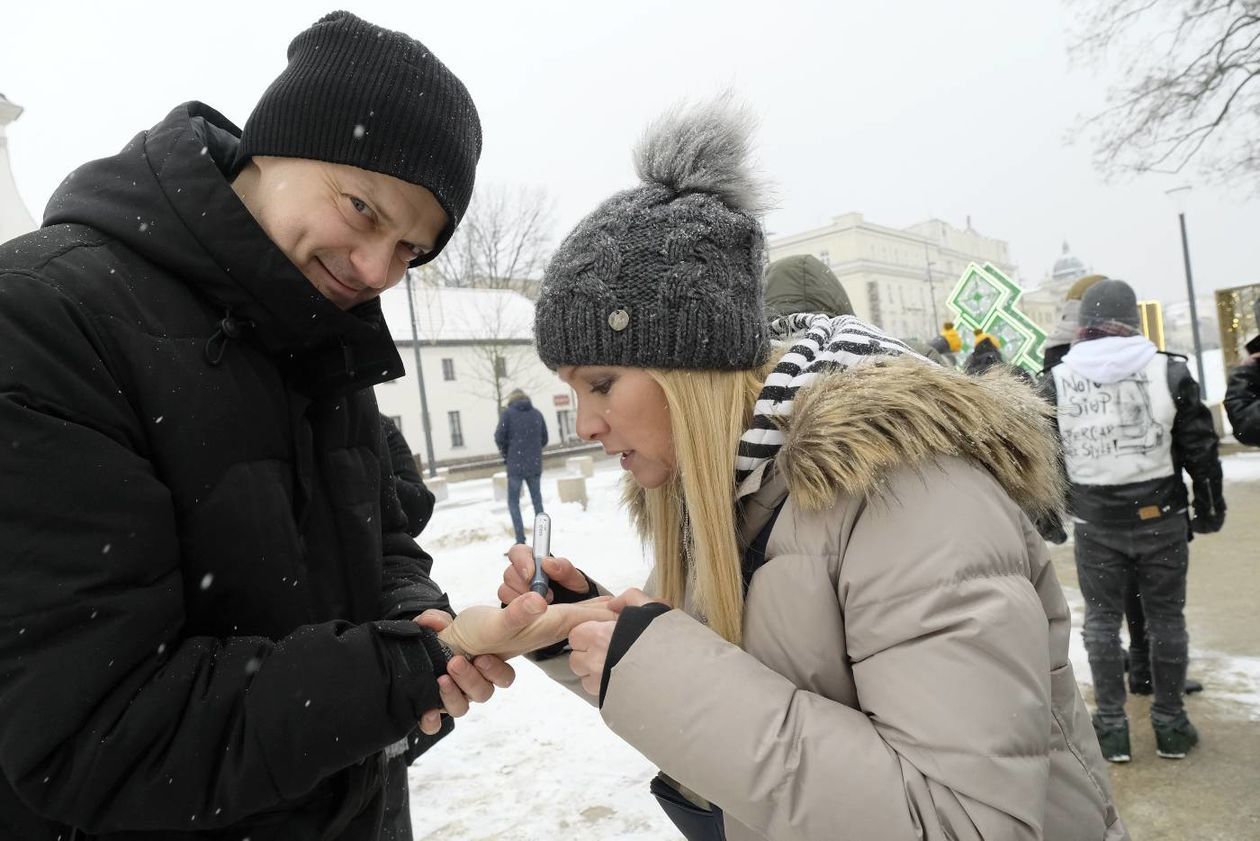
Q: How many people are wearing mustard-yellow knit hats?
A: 2